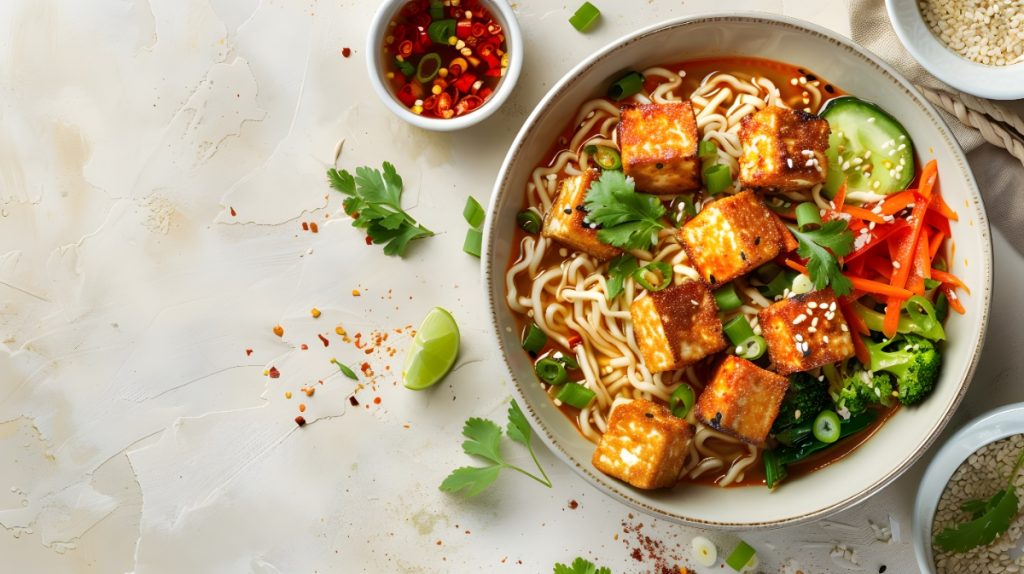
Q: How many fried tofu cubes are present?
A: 8